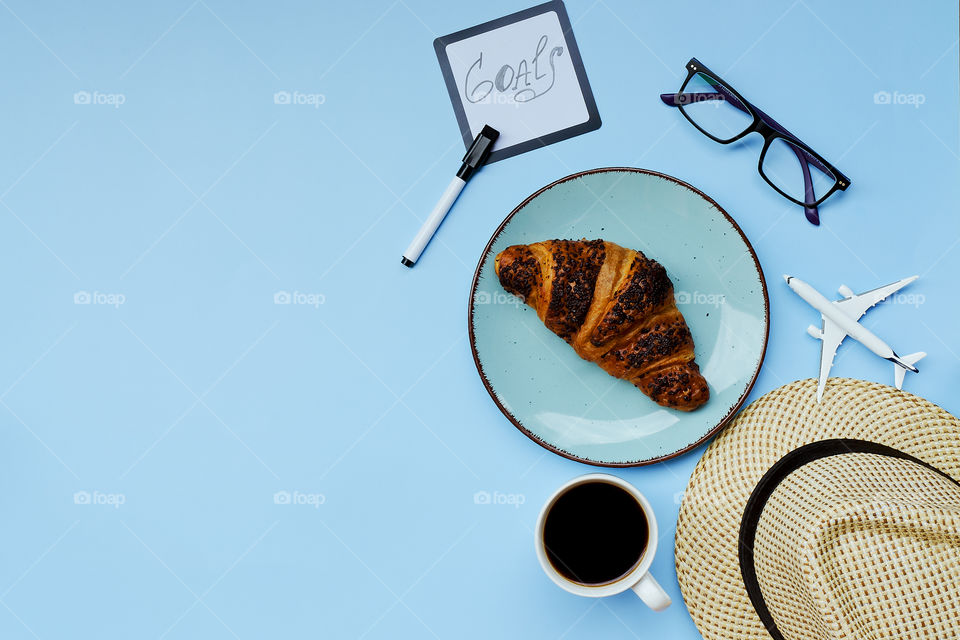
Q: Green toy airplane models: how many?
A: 0